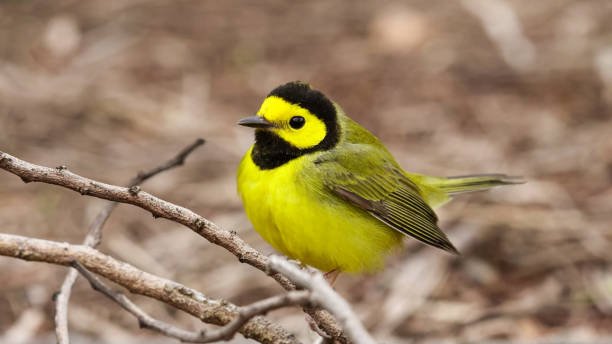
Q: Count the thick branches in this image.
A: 2